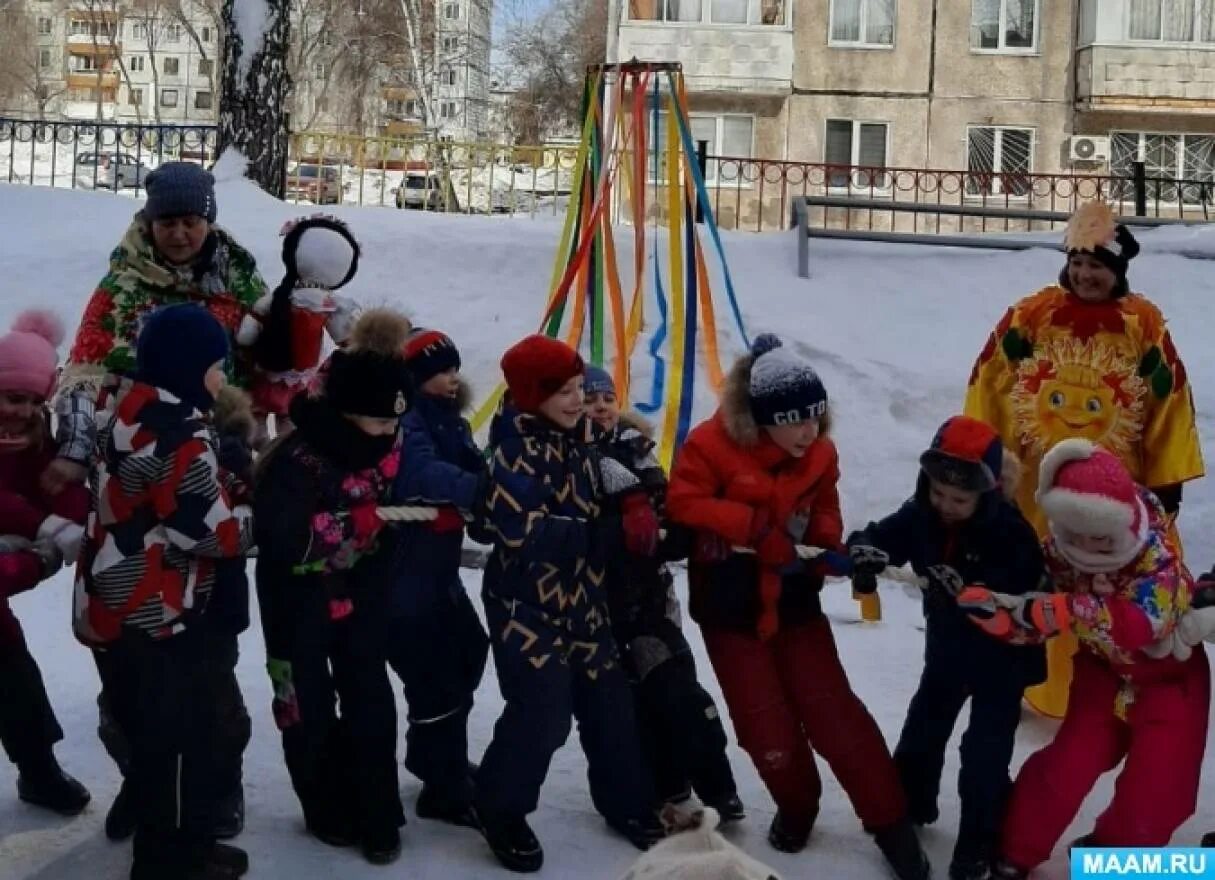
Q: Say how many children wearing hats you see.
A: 9